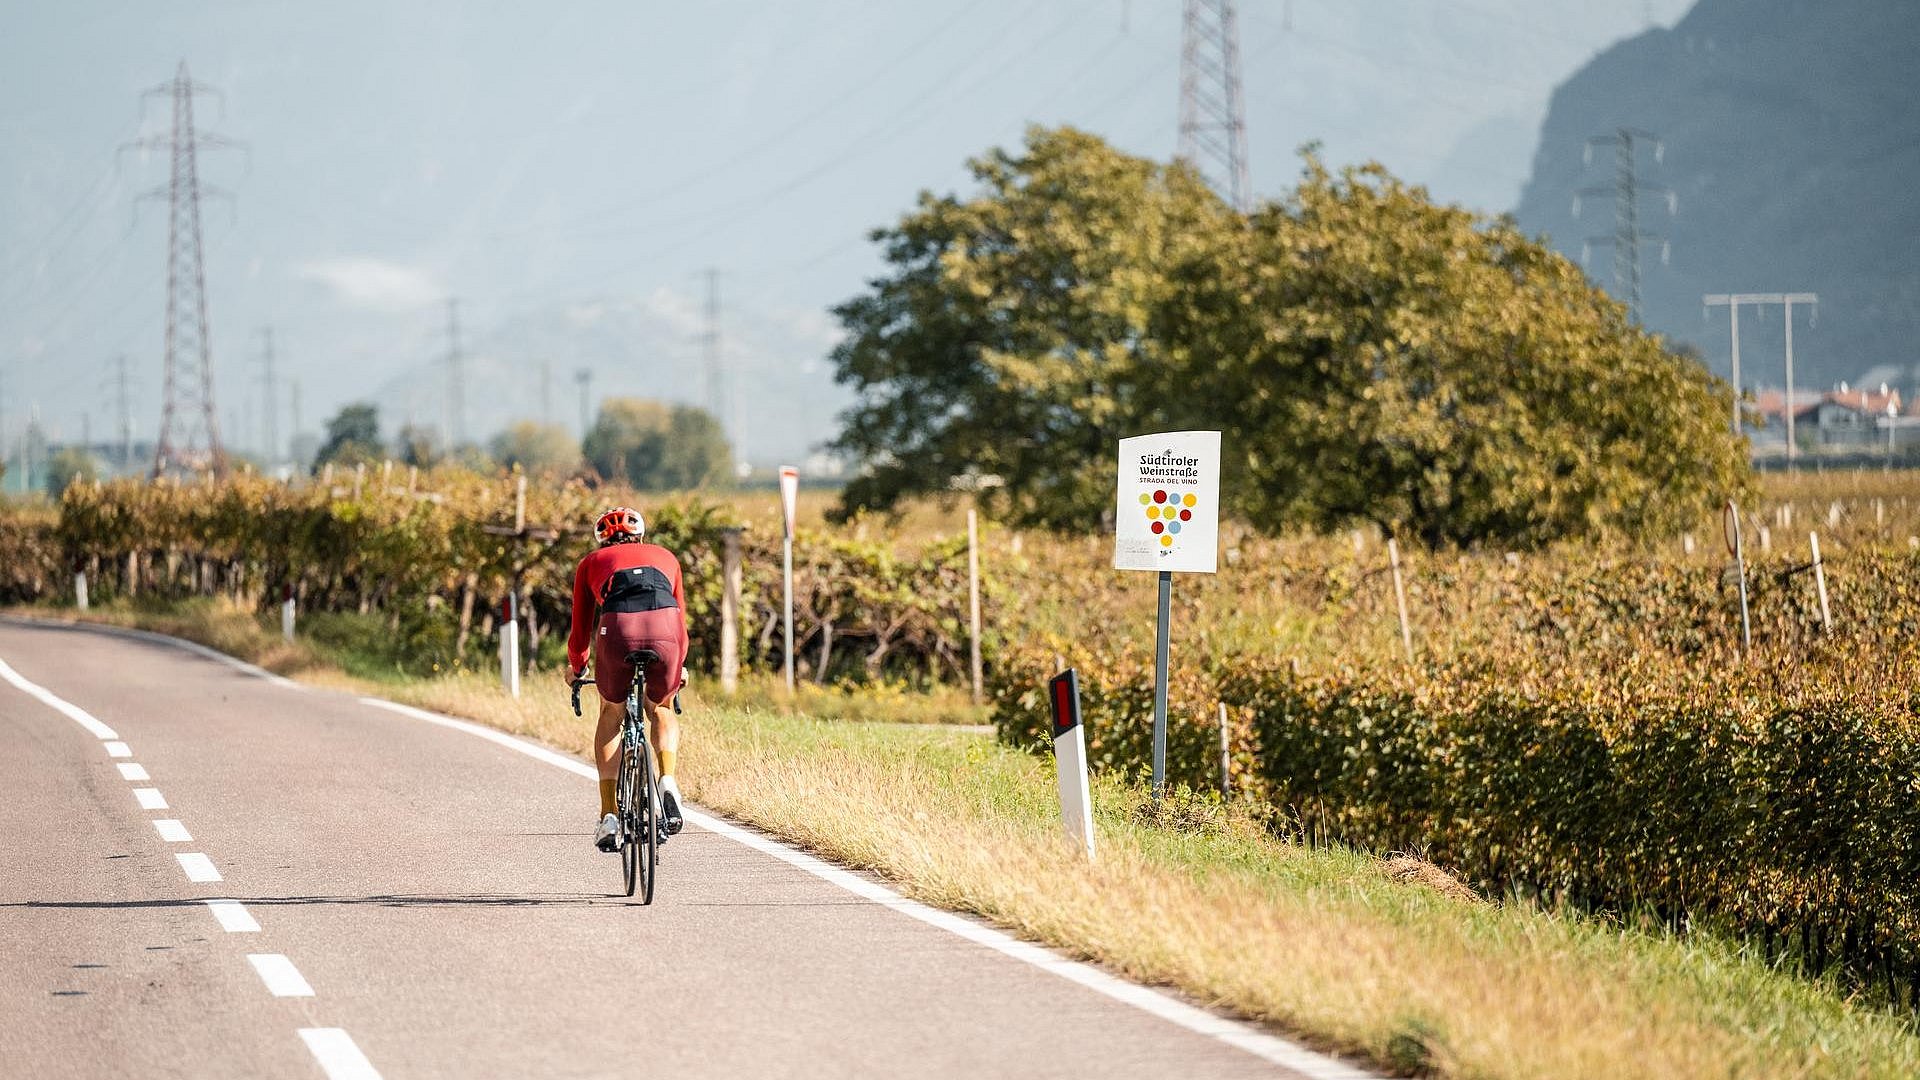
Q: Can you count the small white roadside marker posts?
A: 4